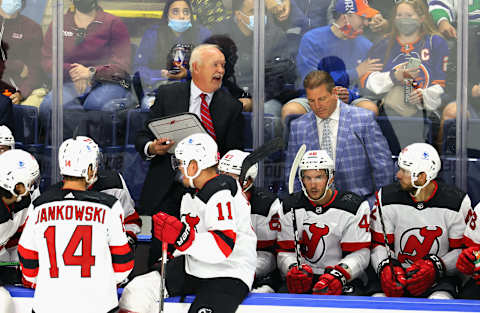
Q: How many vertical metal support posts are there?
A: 3